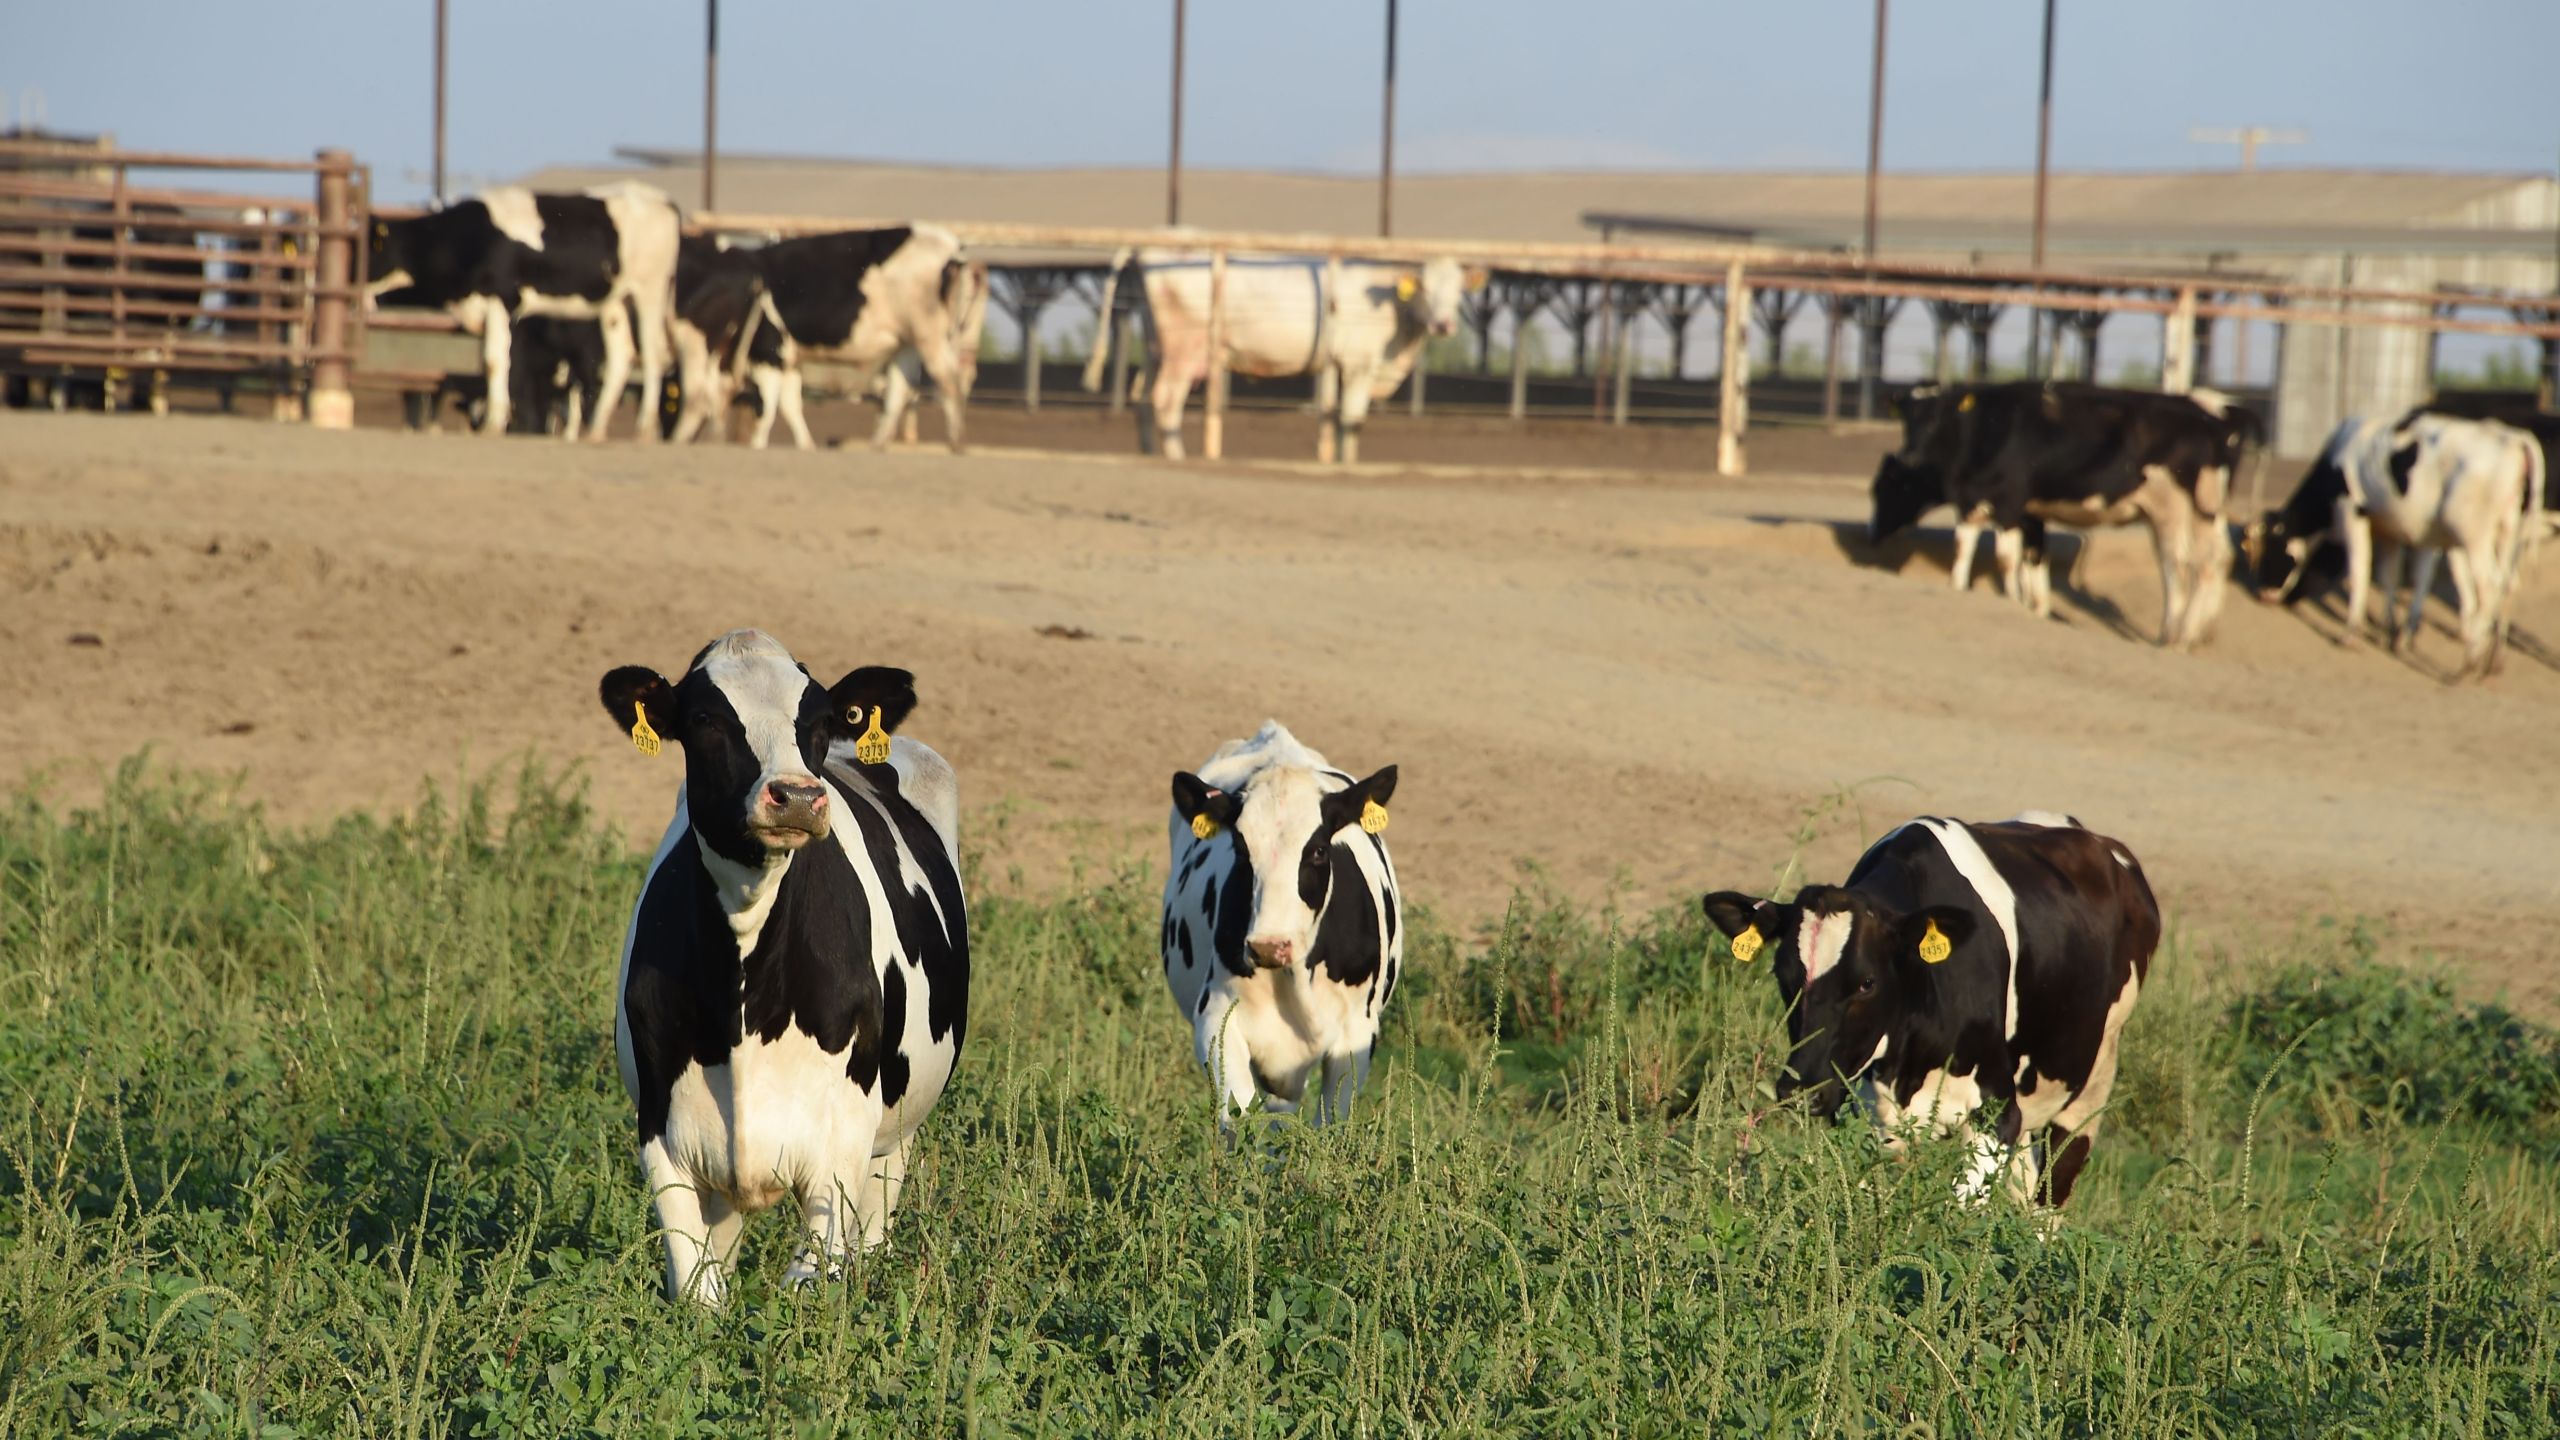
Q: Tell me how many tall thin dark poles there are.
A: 6